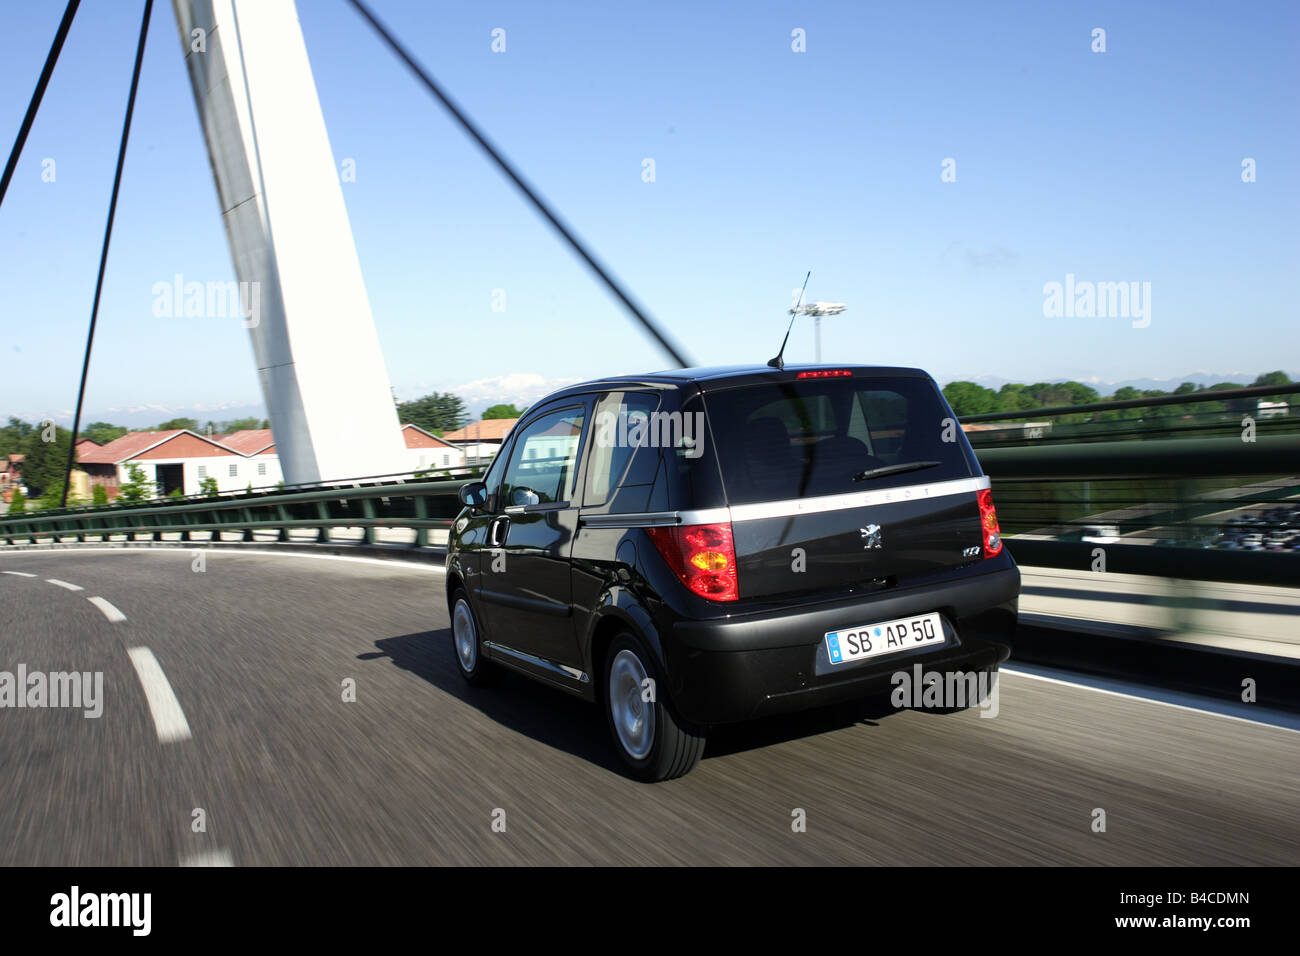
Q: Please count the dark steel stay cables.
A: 3